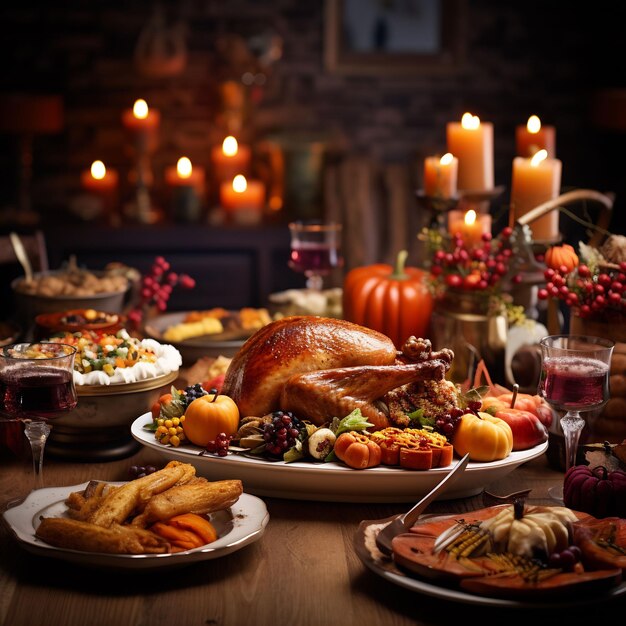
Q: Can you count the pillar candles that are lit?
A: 10